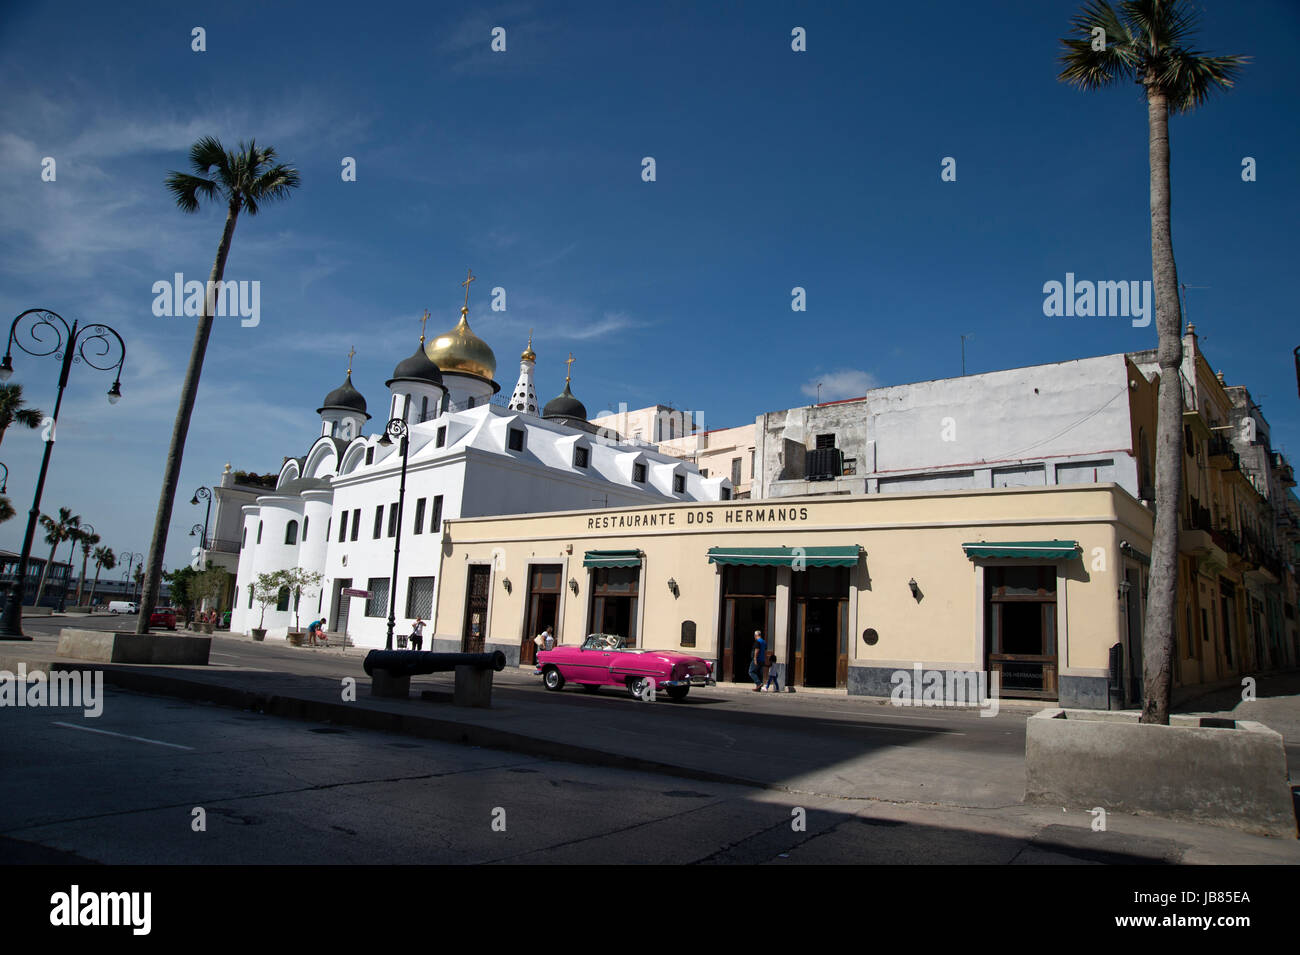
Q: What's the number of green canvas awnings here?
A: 3